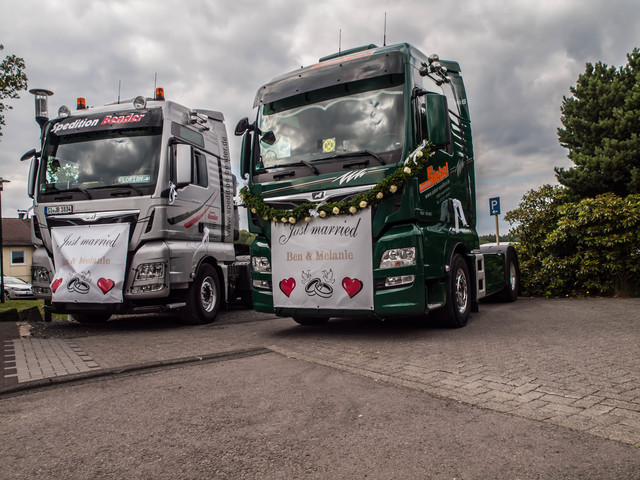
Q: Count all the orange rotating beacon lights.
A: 2